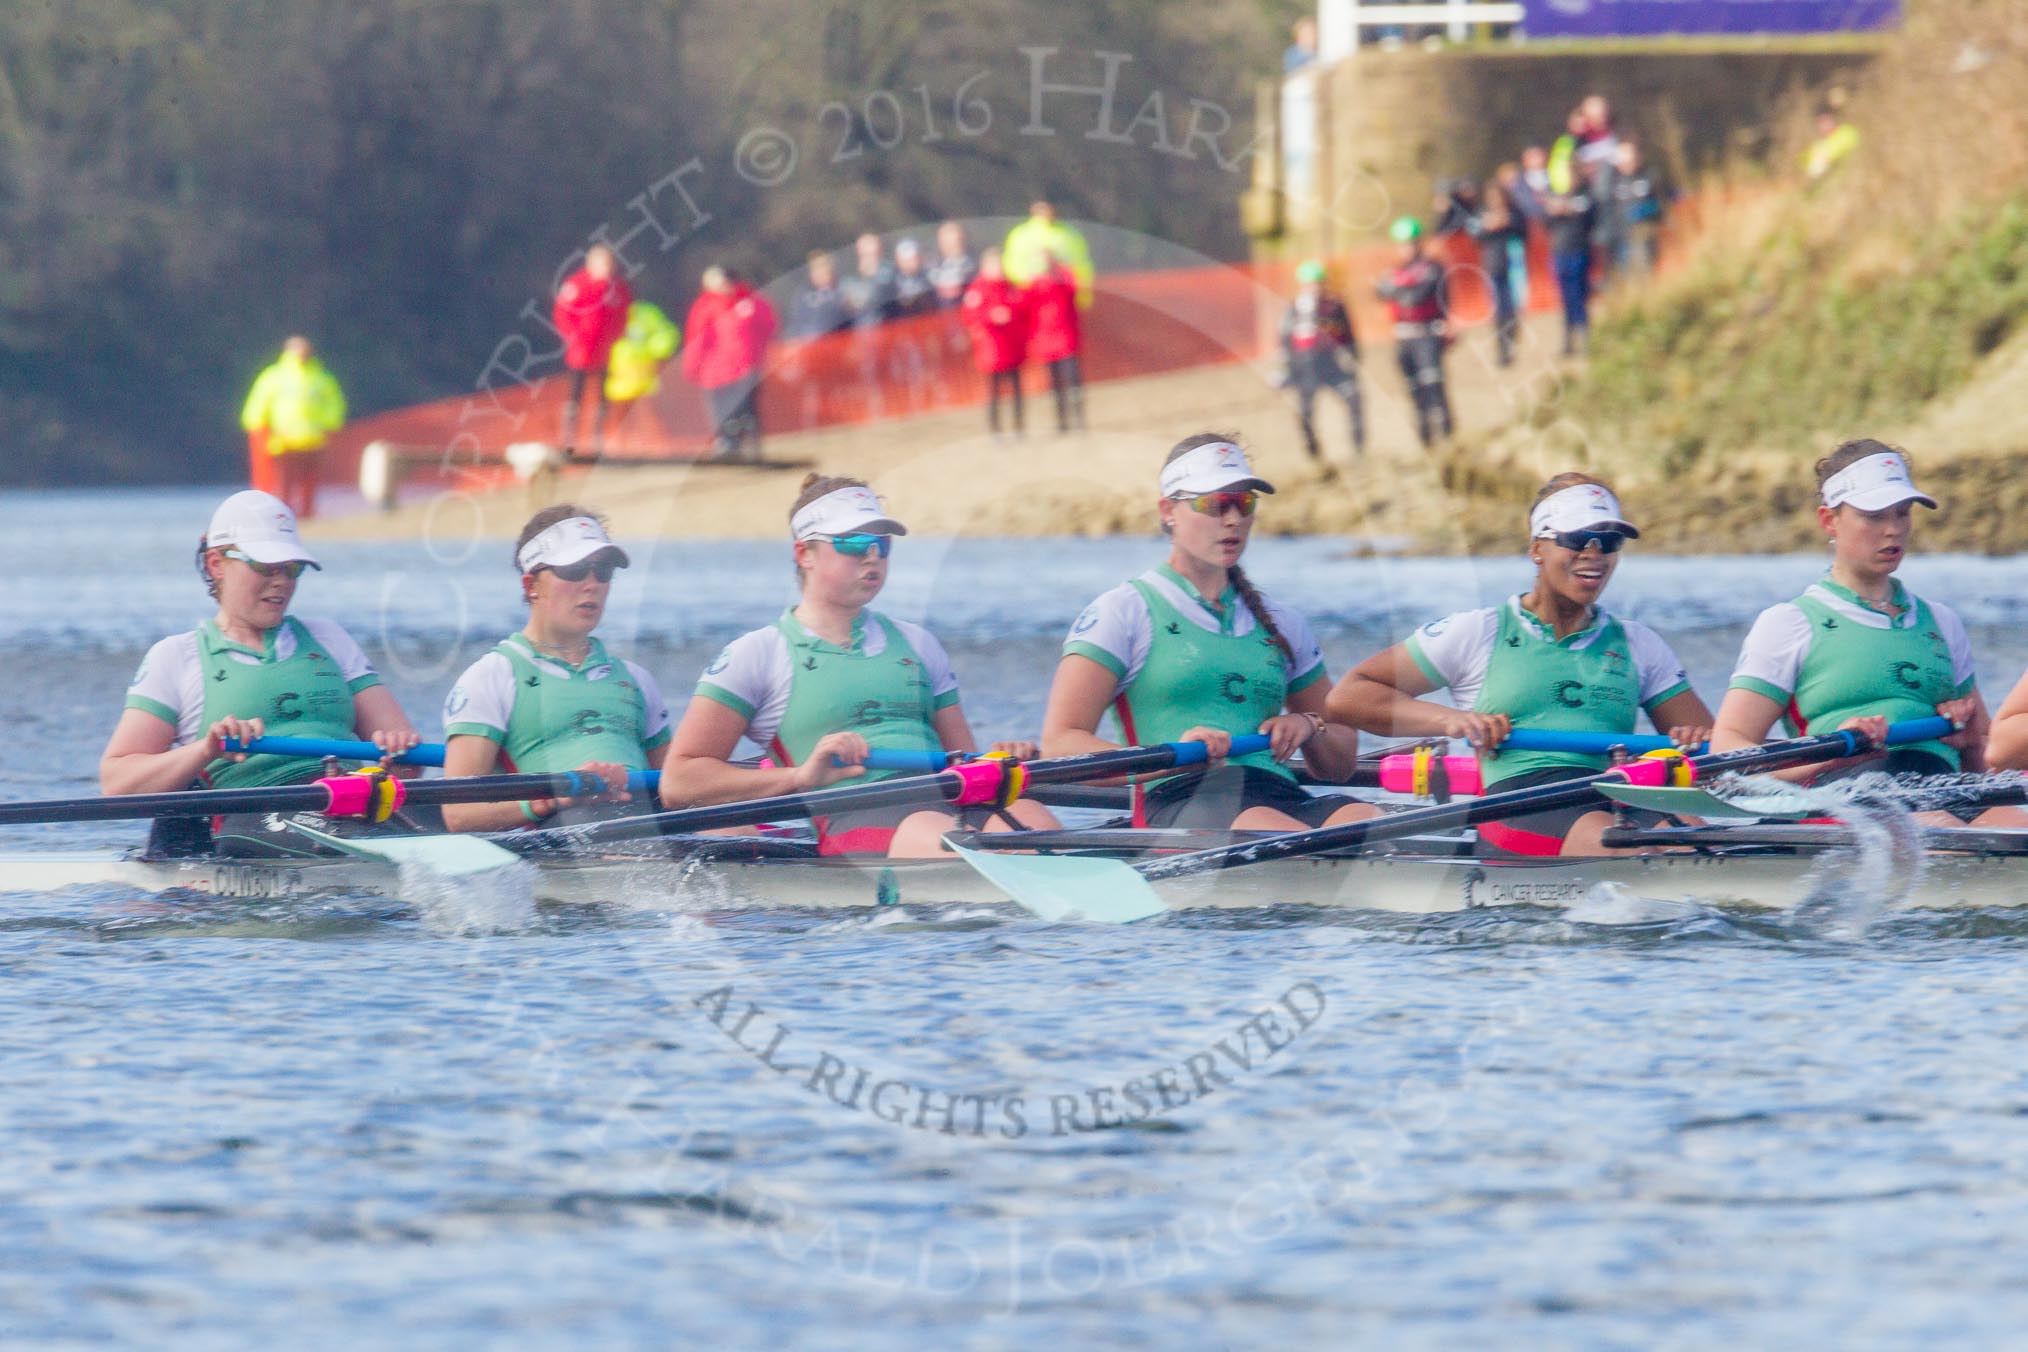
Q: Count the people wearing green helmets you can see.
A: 2